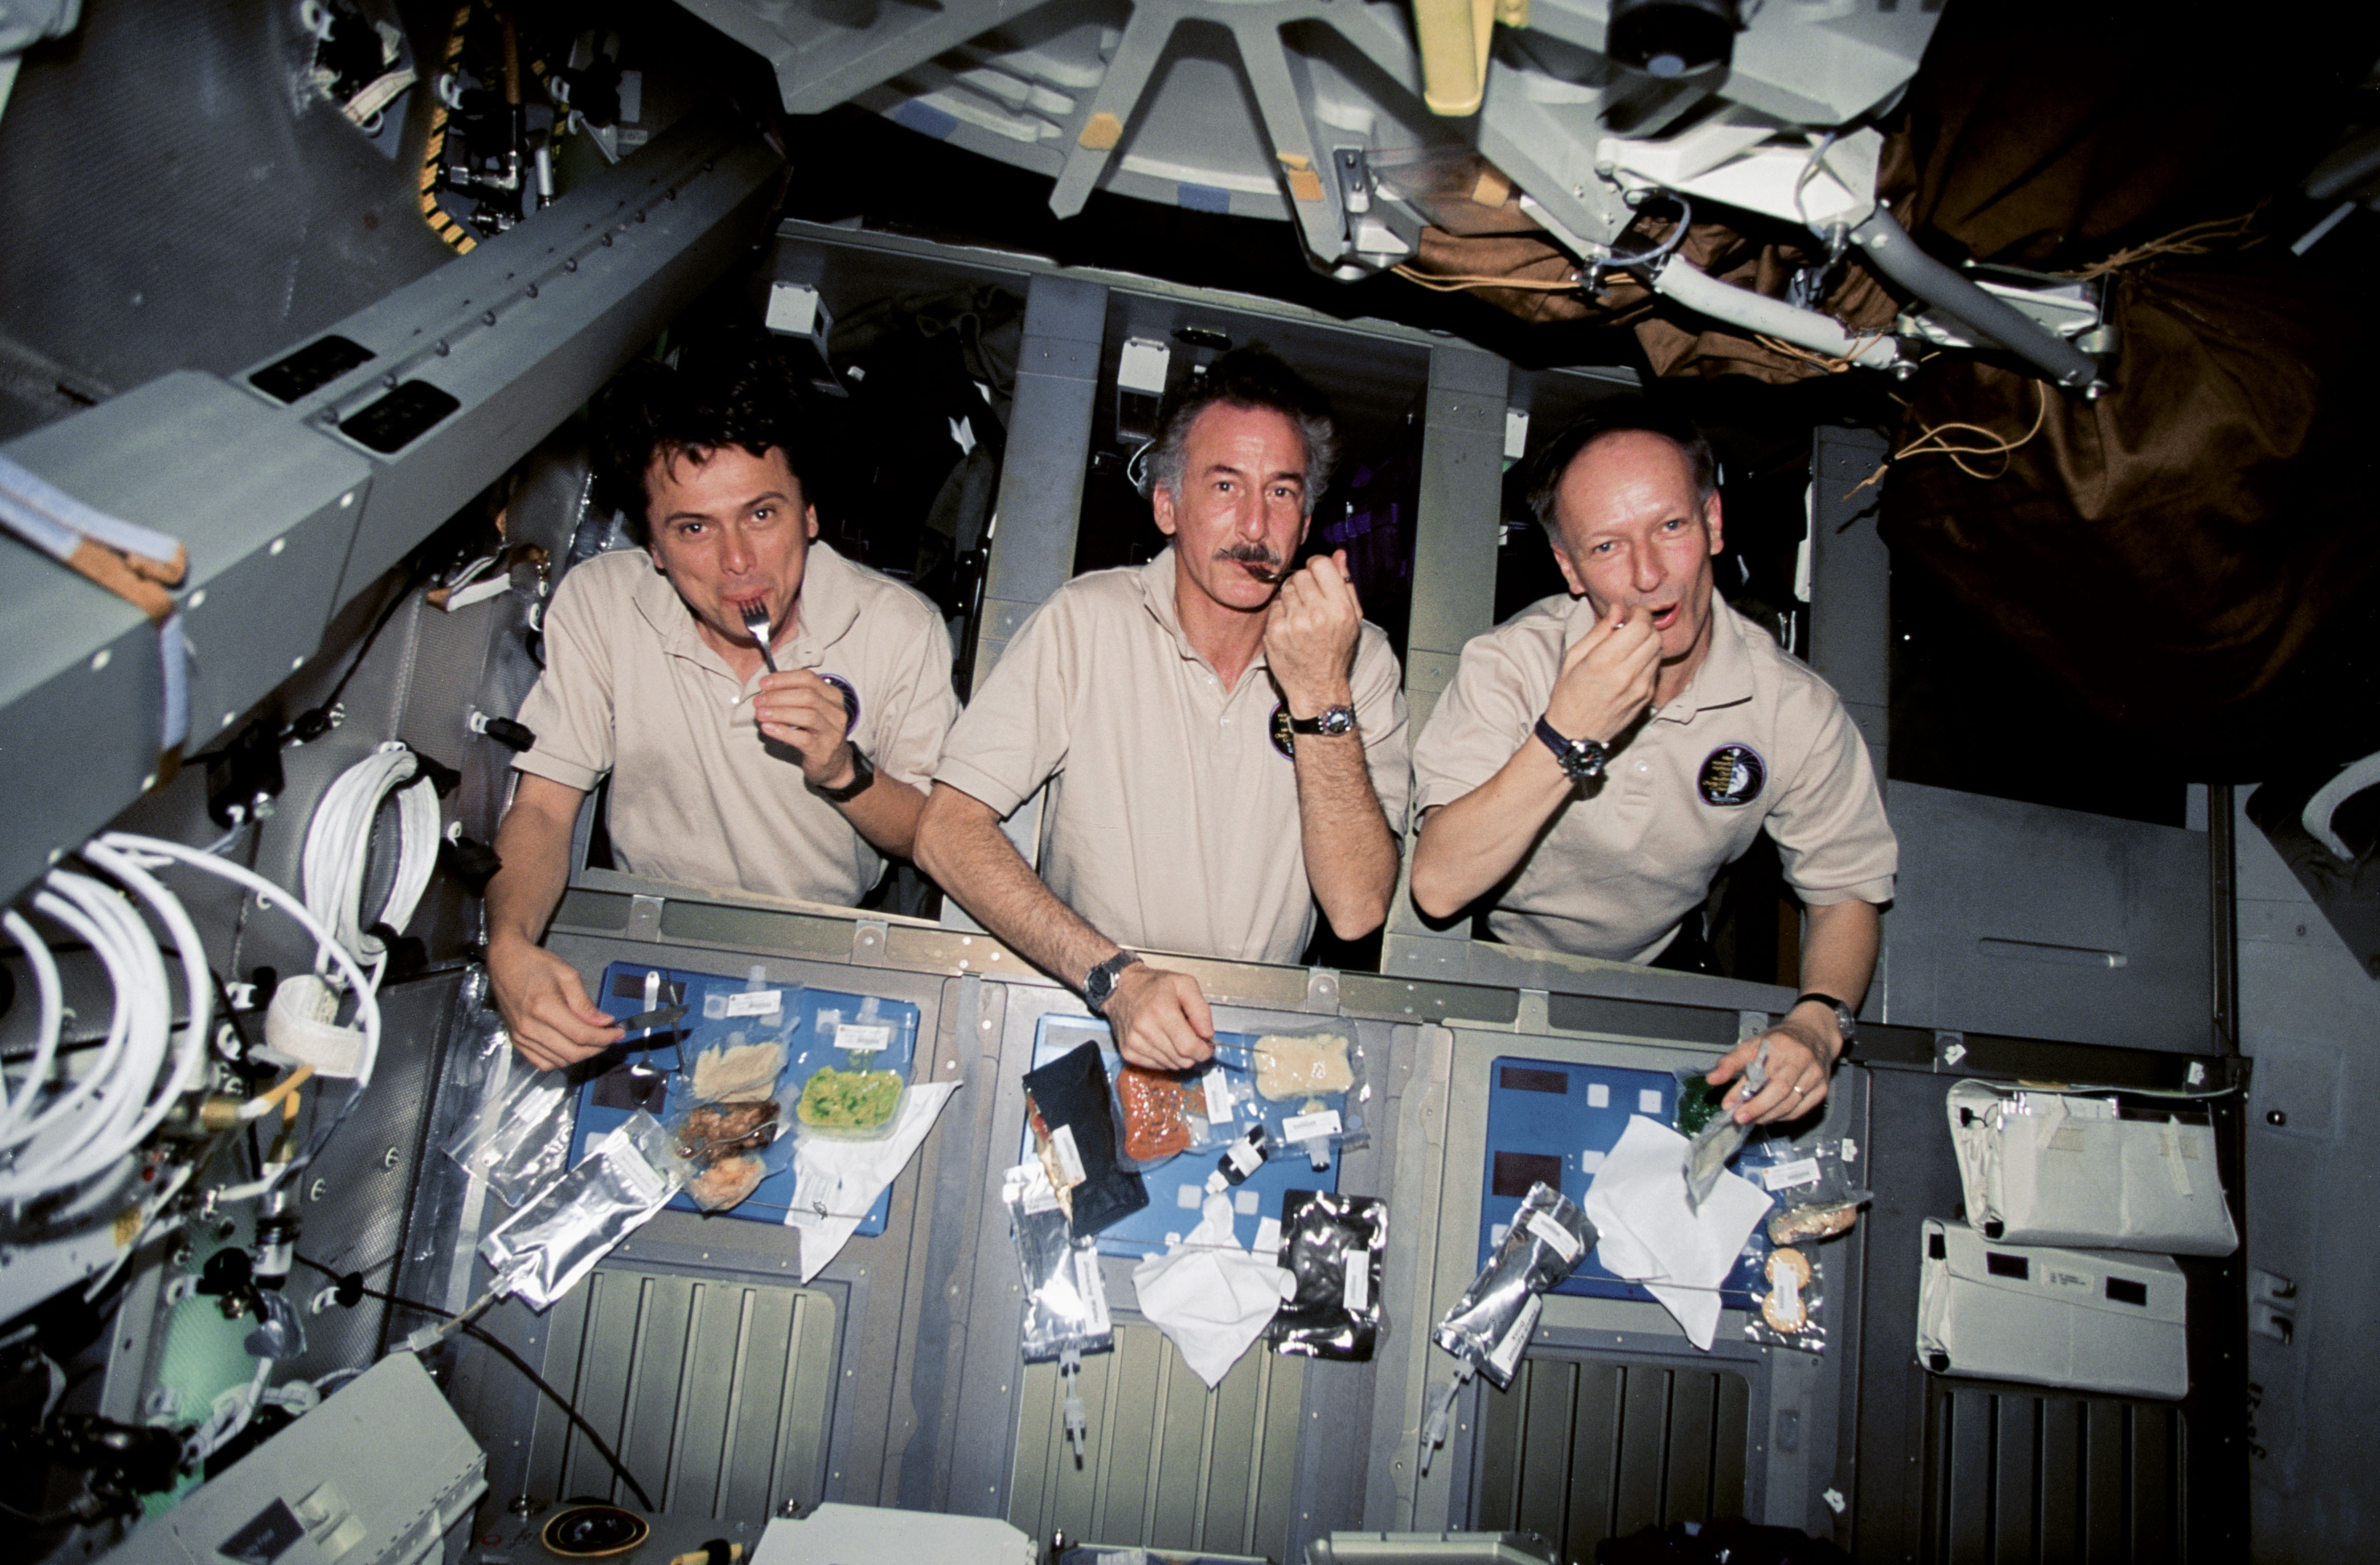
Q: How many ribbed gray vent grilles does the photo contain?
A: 4